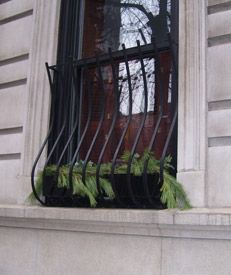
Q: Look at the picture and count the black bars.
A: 10